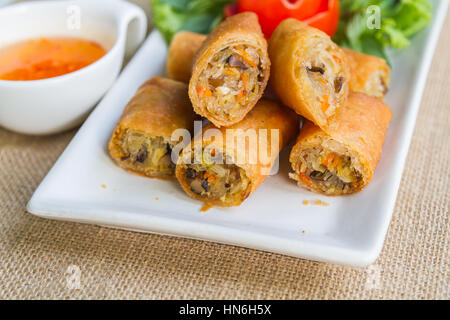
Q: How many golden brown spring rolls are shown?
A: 7